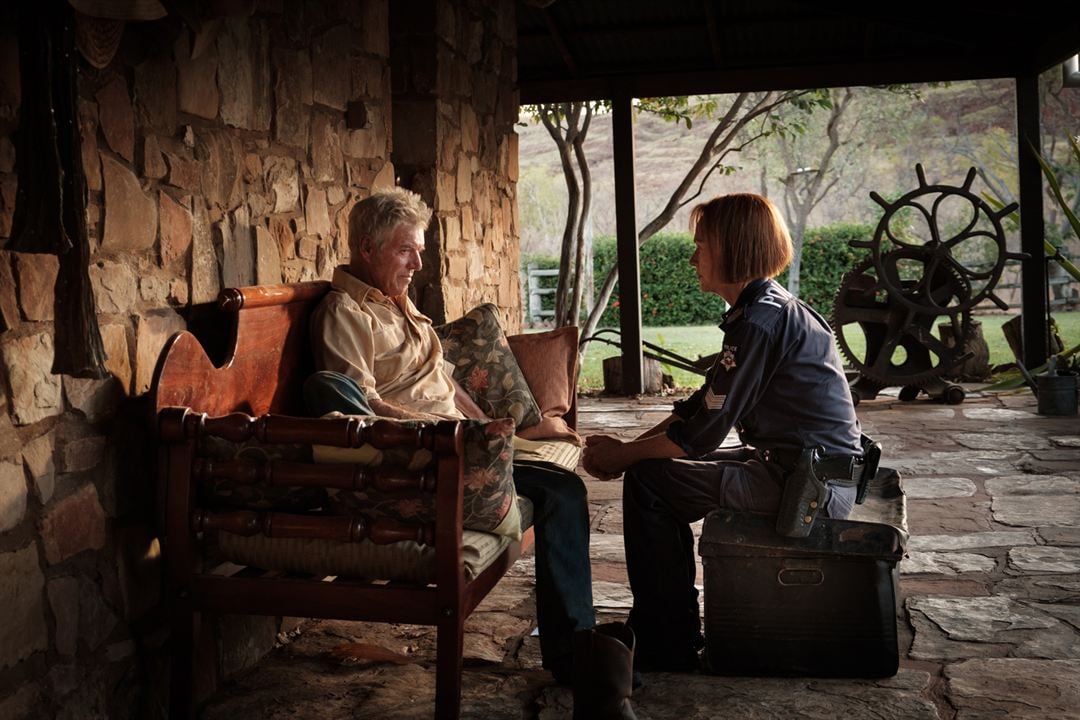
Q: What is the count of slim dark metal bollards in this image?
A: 0